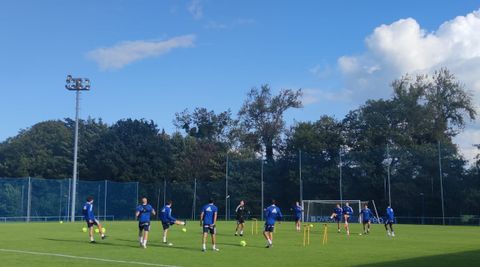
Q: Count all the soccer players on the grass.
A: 11